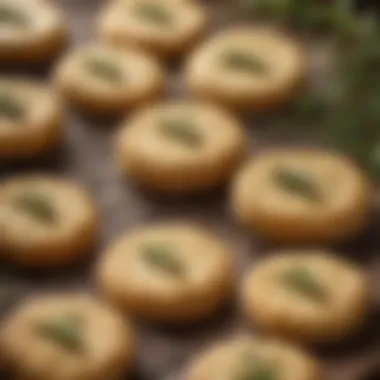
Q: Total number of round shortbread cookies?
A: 12